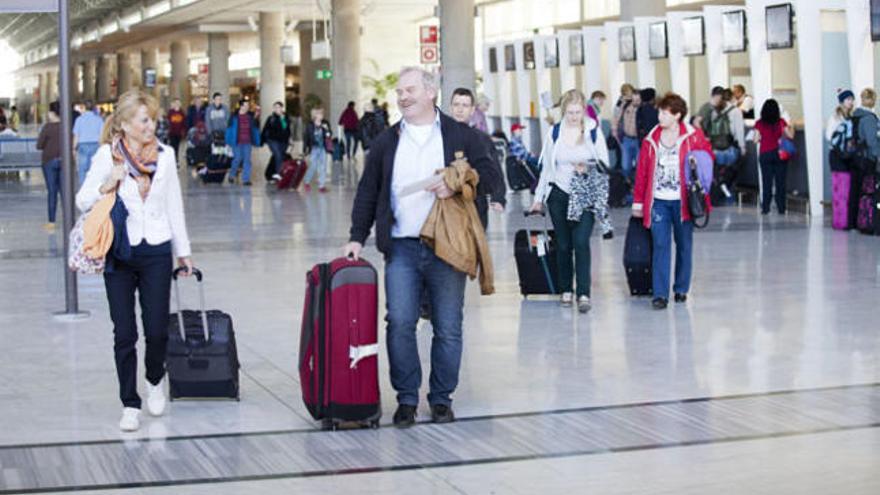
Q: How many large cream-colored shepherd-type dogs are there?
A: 0